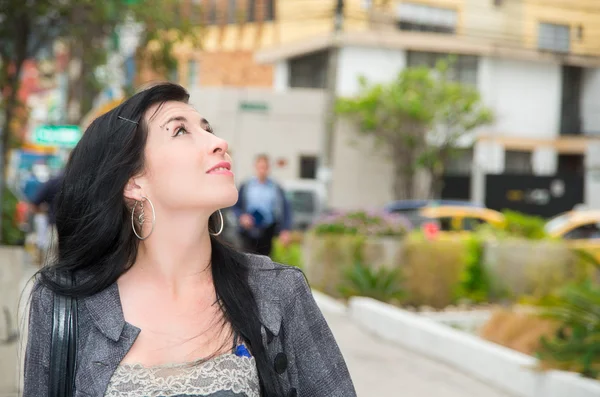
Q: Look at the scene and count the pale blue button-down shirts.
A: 1